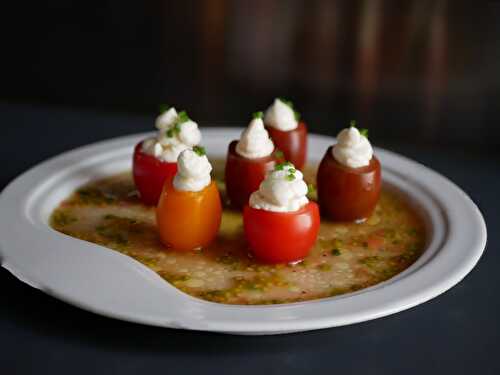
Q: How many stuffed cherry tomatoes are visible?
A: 6